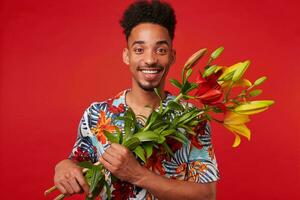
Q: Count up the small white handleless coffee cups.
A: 0